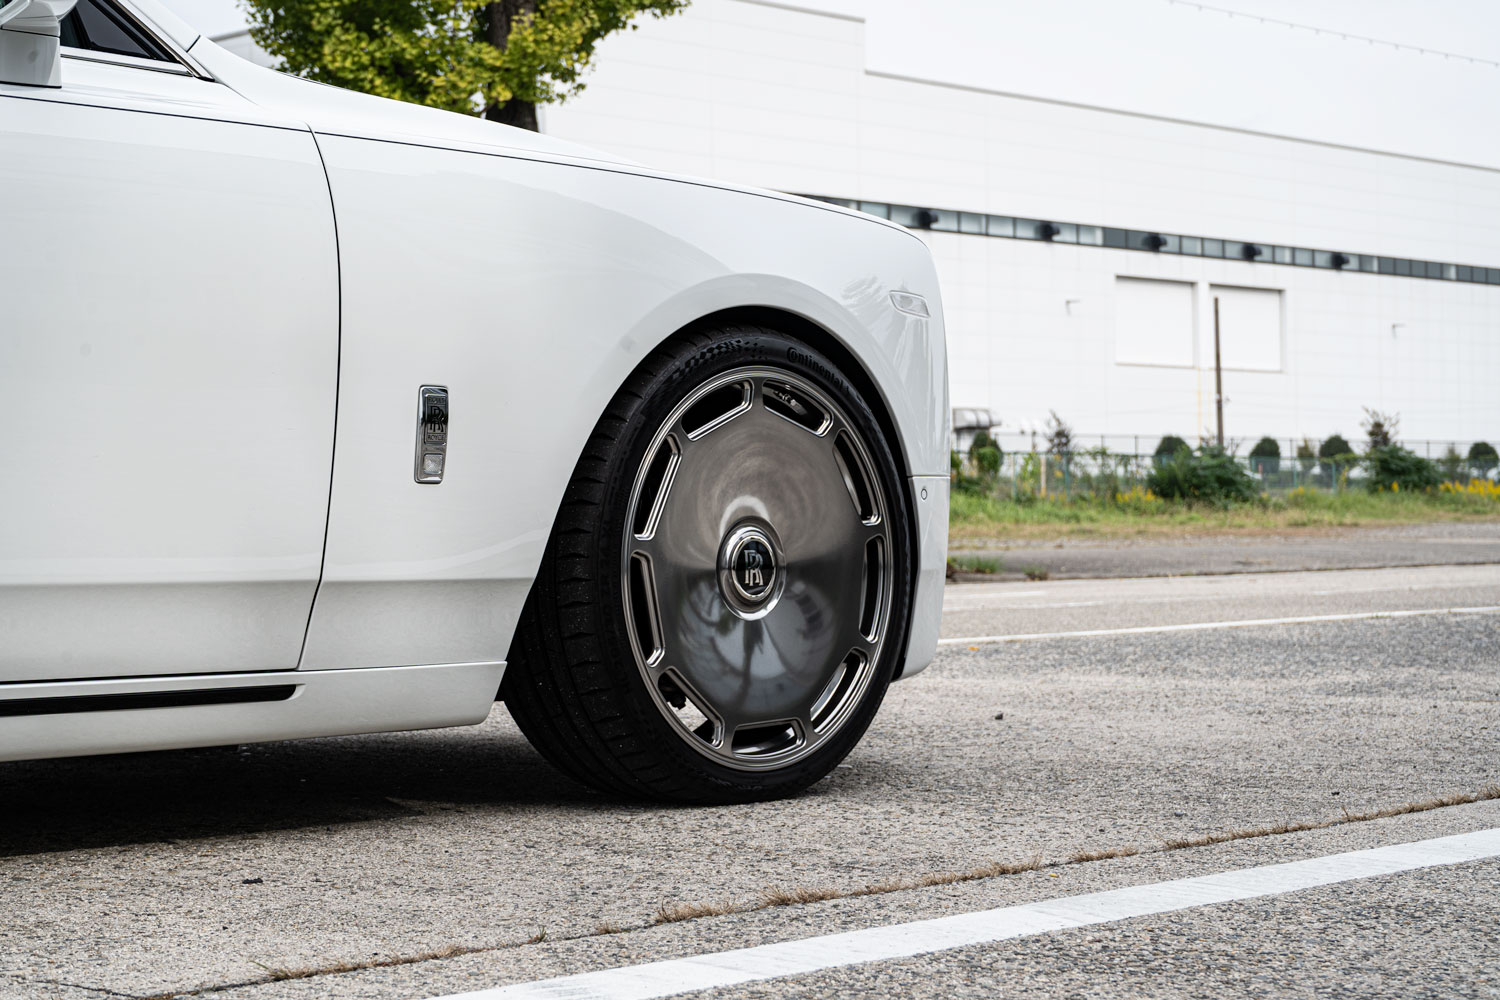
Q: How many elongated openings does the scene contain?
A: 9